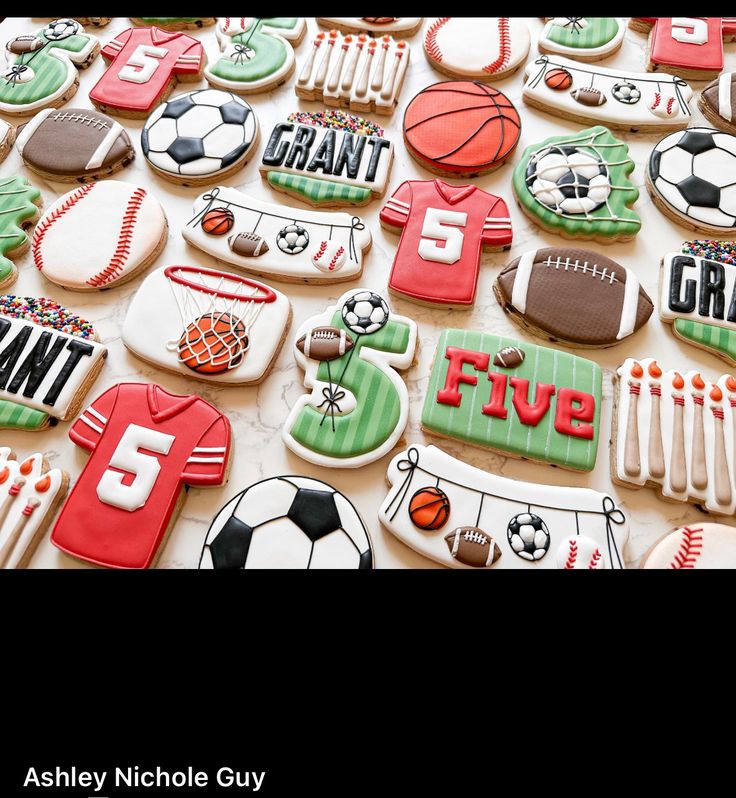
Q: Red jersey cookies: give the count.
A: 4